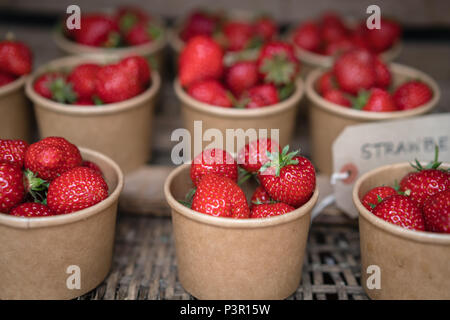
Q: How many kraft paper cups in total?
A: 10